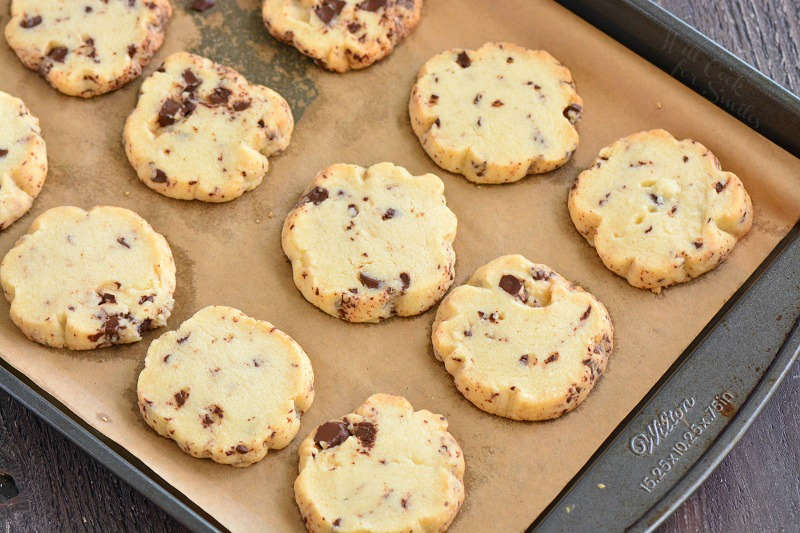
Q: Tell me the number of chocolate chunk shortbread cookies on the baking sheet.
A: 11